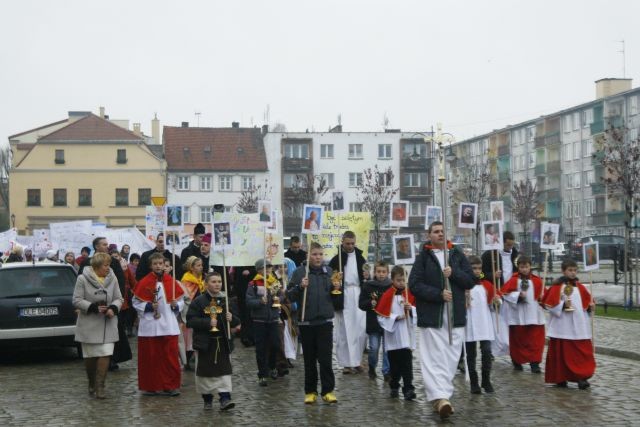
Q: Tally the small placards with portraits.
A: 15